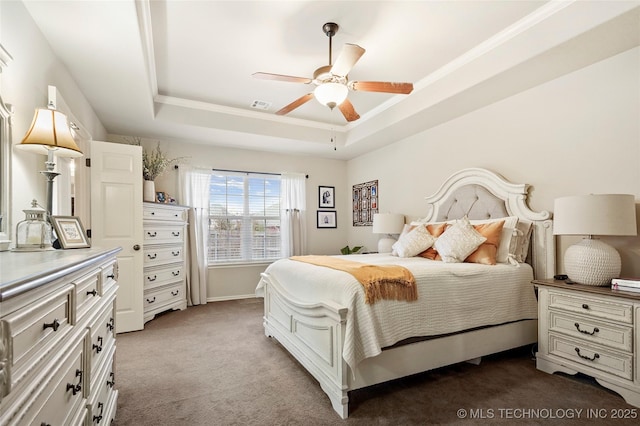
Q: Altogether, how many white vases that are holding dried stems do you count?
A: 1